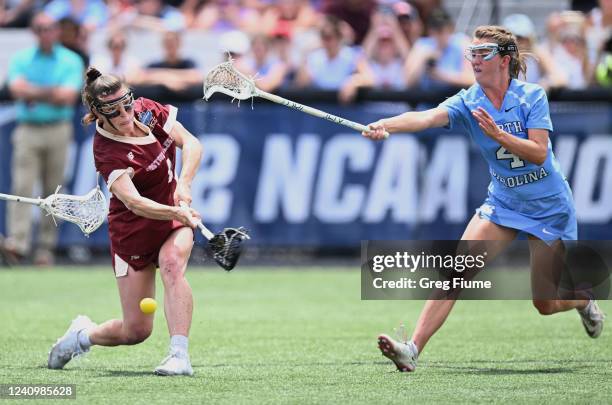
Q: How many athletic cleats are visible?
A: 4